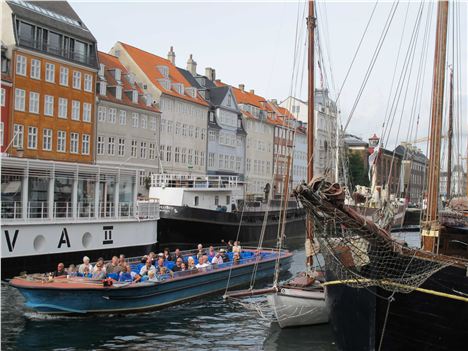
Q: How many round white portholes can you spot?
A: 2